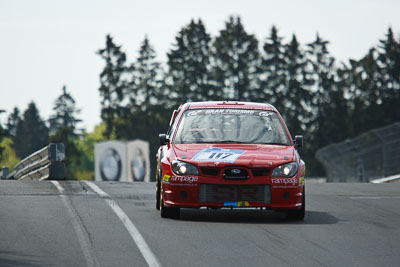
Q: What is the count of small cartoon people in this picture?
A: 0